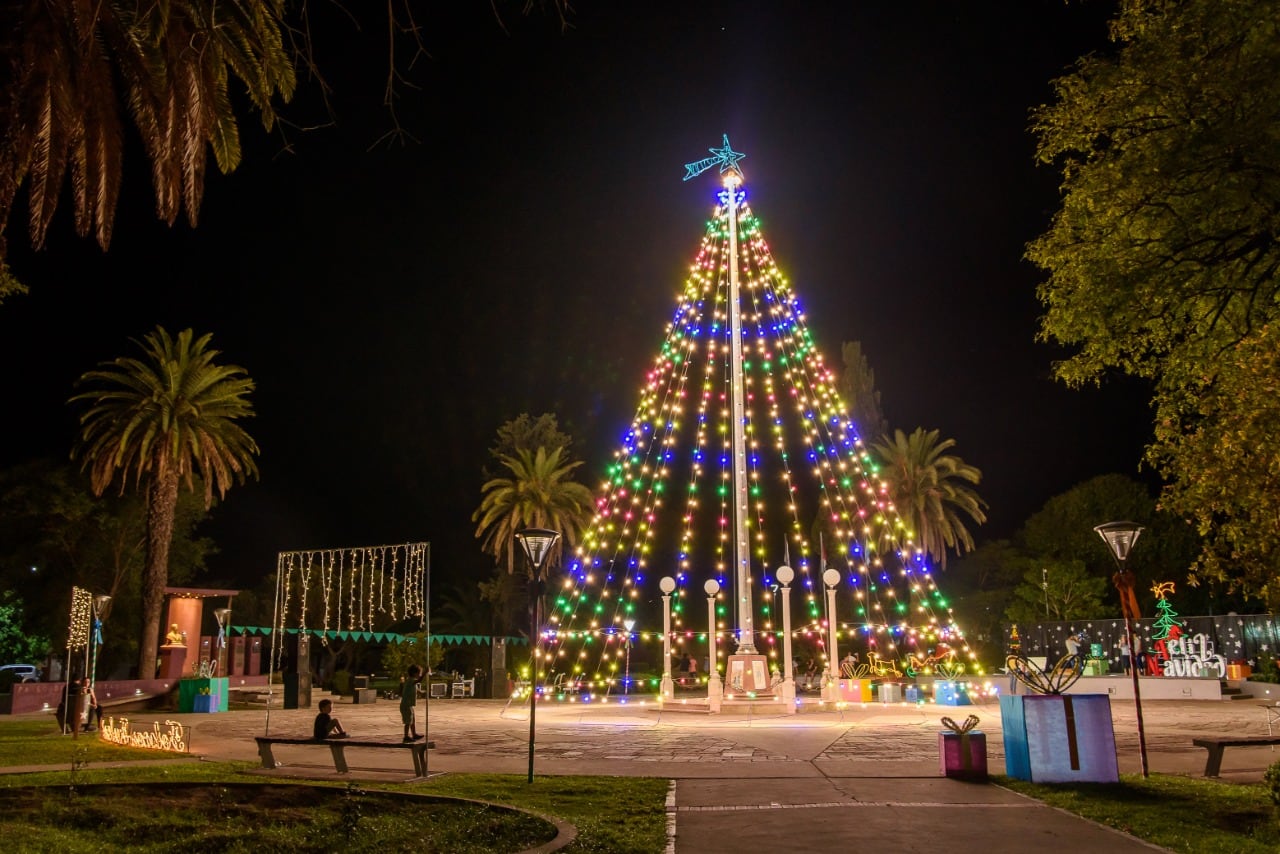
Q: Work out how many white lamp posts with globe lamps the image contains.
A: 4